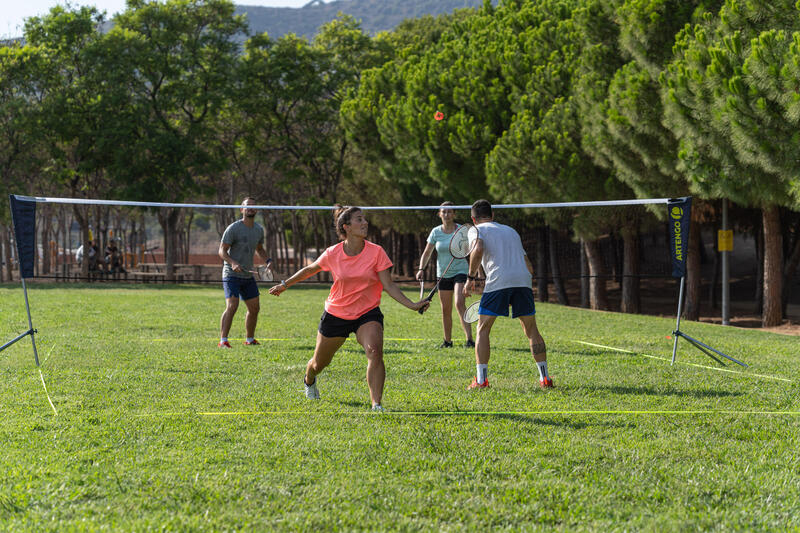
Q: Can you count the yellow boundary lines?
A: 4